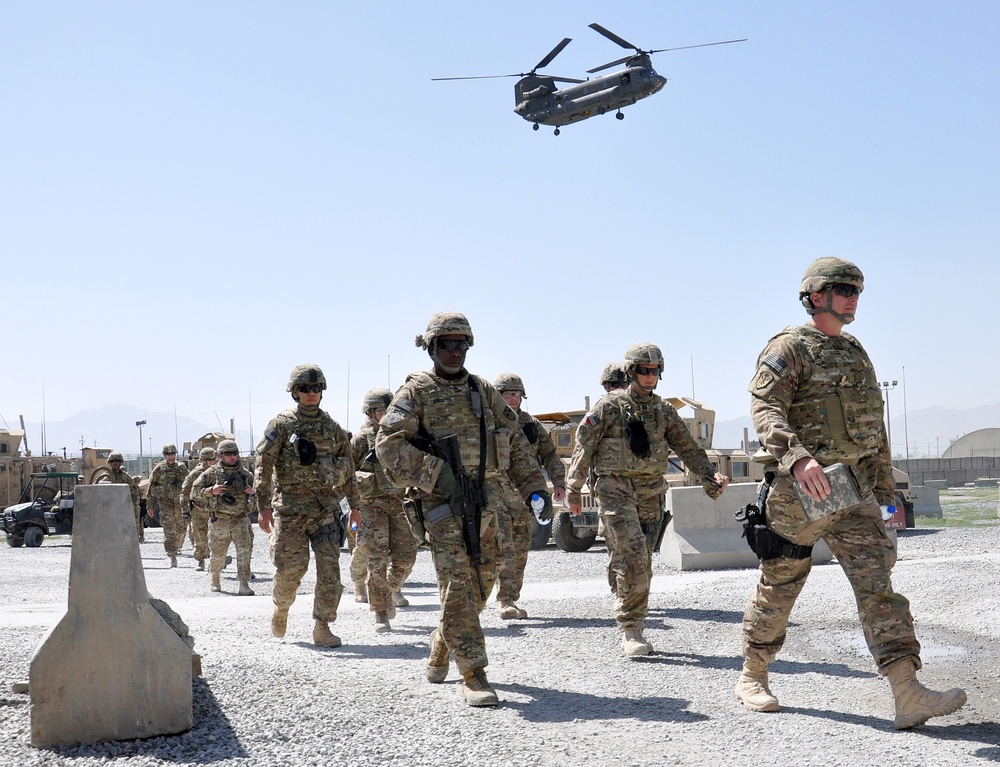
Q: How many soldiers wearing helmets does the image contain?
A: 11